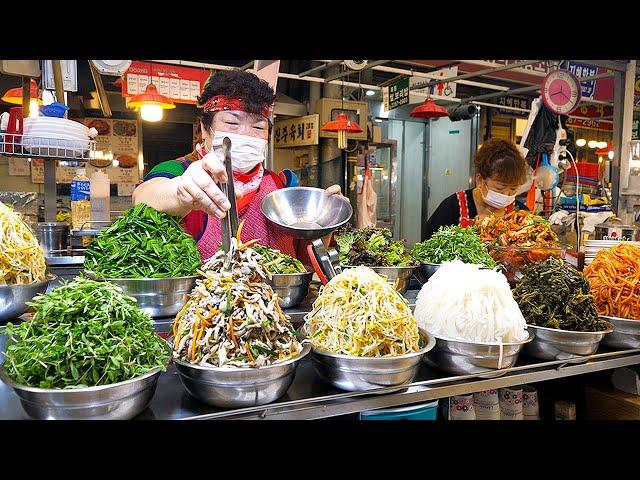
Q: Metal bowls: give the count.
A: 12